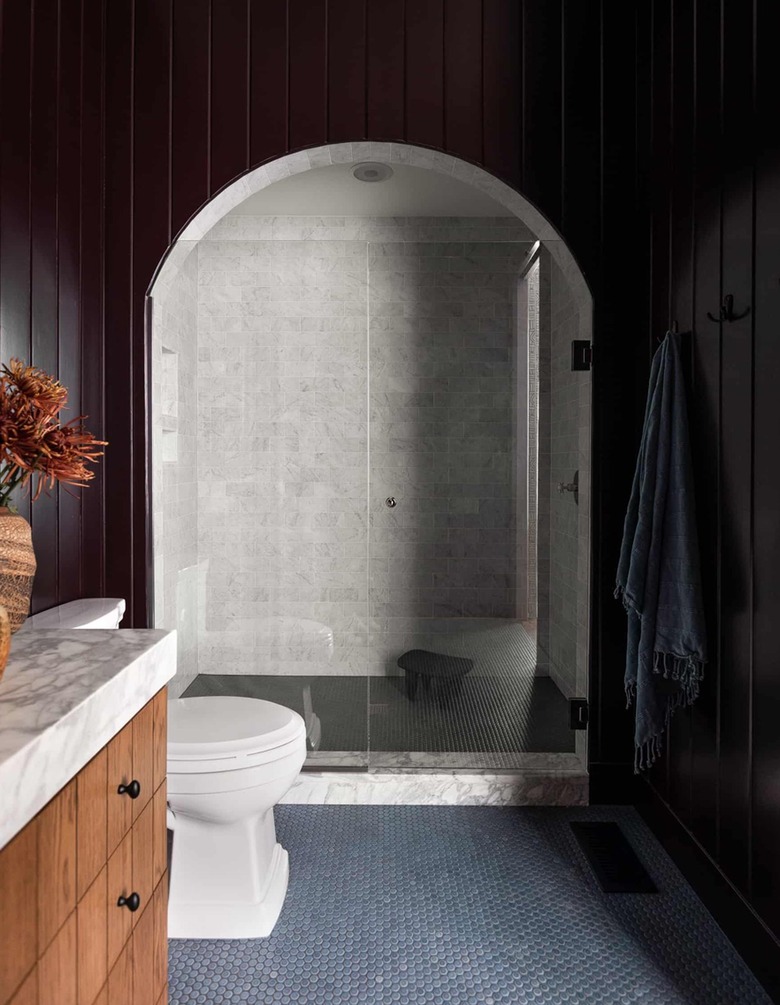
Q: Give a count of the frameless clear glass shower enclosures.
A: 1